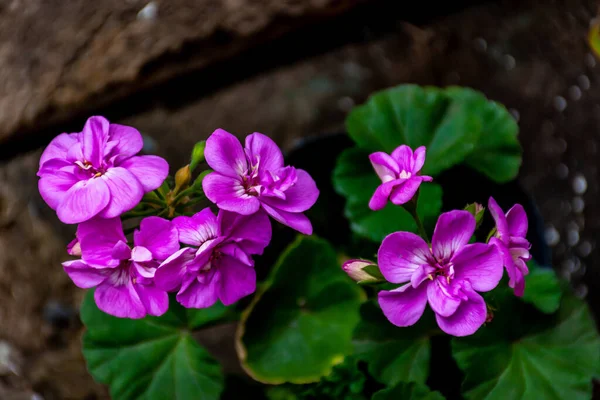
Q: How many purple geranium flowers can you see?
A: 7